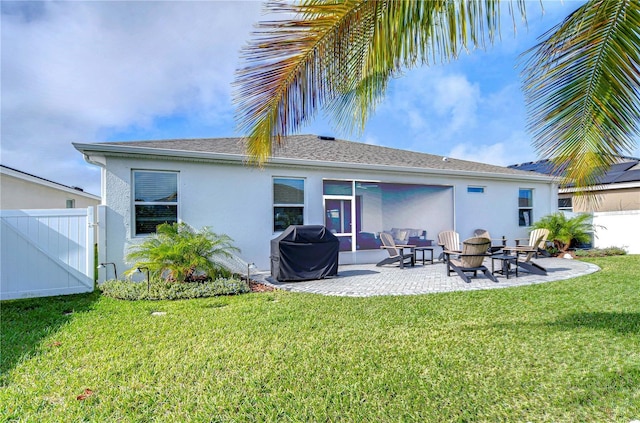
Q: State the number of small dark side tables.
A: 2